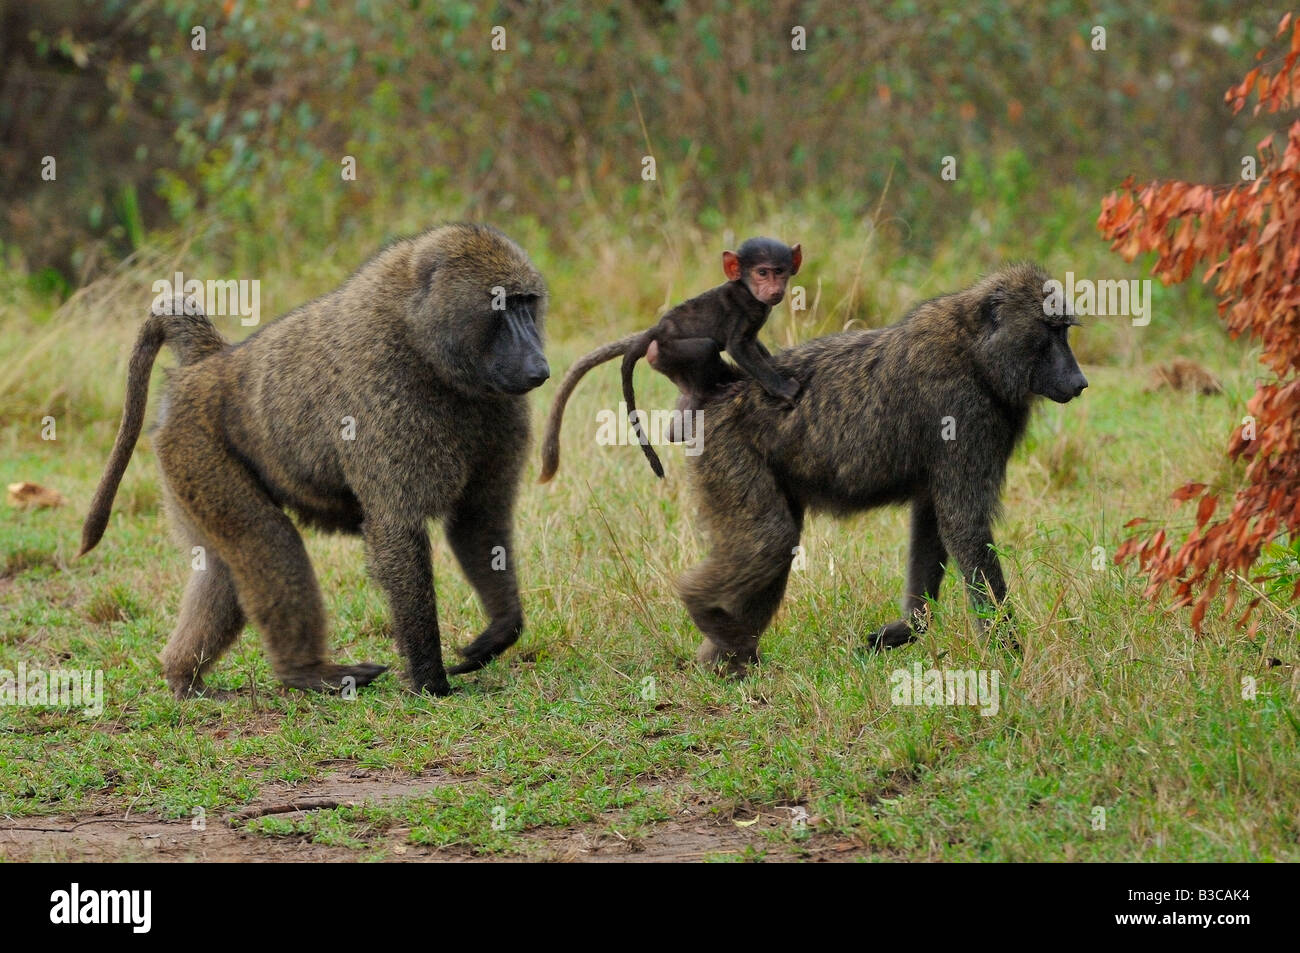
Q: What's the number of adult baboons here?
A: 2